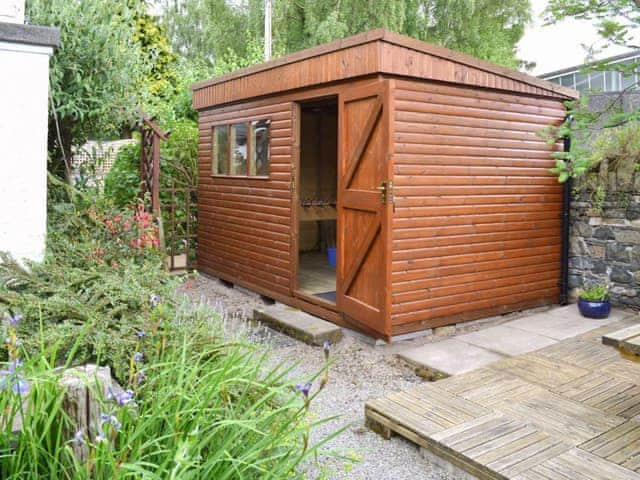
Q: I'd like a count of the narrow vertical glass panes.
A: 3